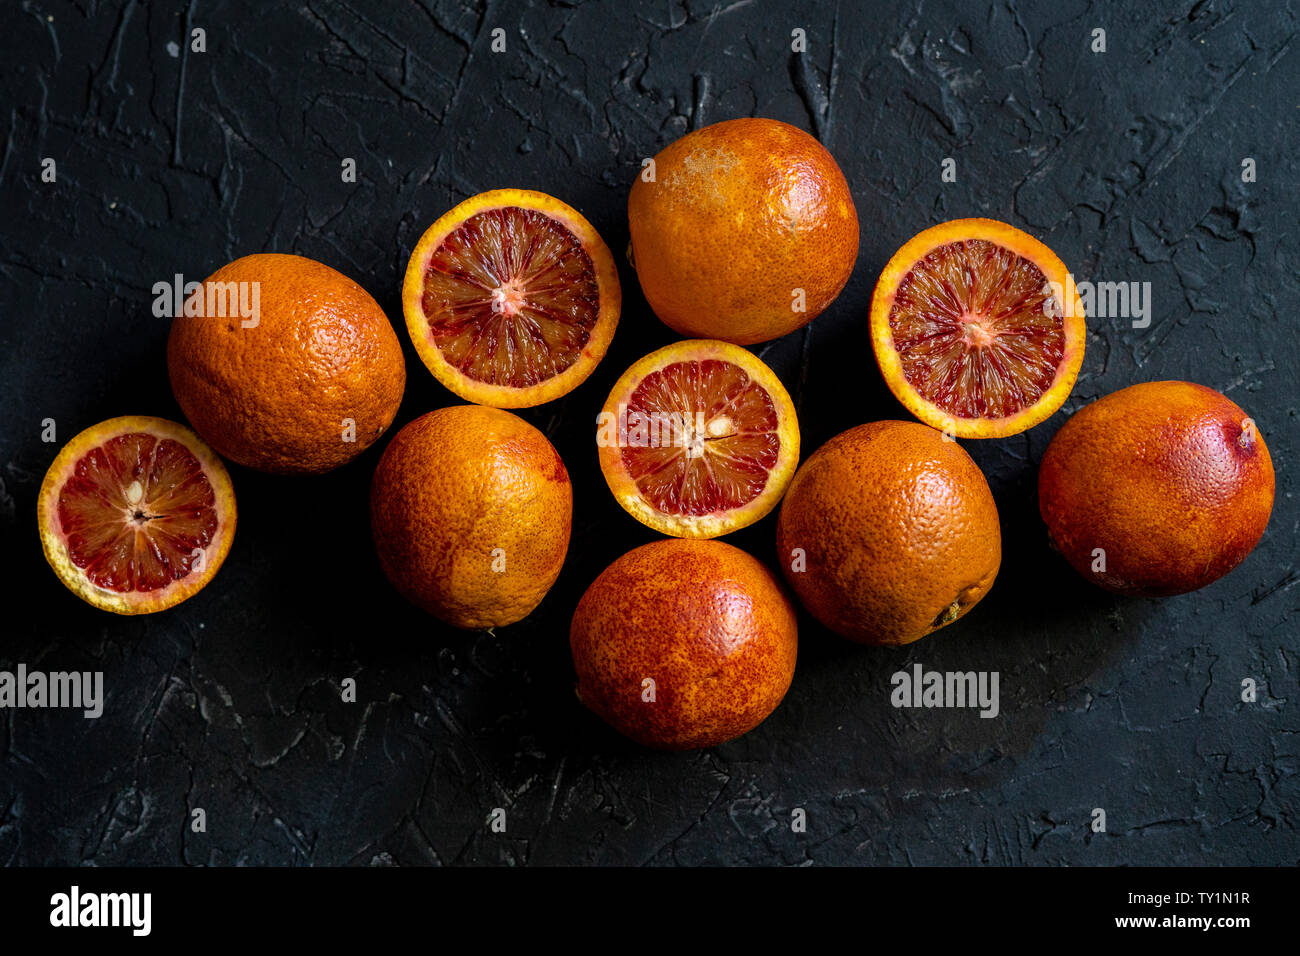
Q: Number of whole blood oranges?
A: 6